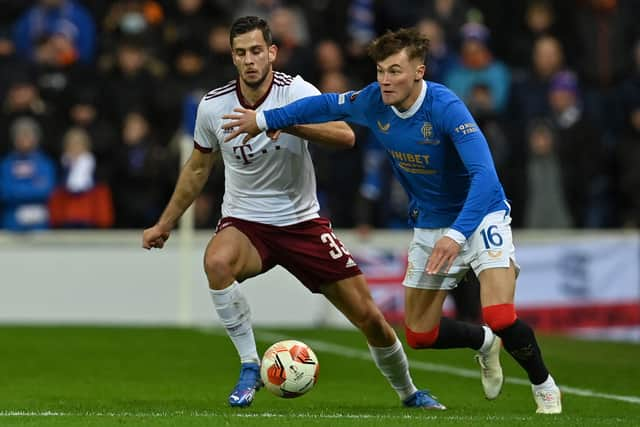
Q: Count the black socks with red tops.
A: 2